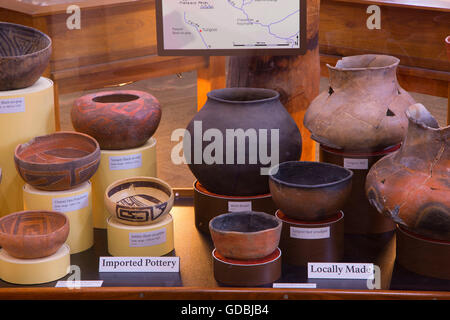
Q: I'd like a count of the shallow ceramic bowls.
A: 6